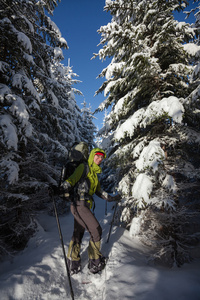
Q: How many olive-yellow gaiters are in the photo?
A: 2